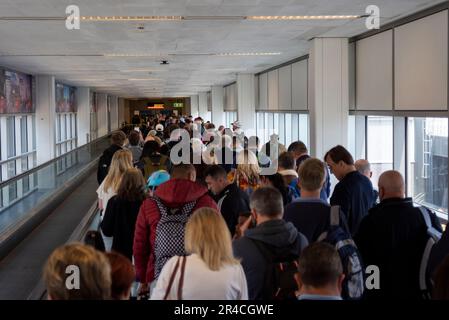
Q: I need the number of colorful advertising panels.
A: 2